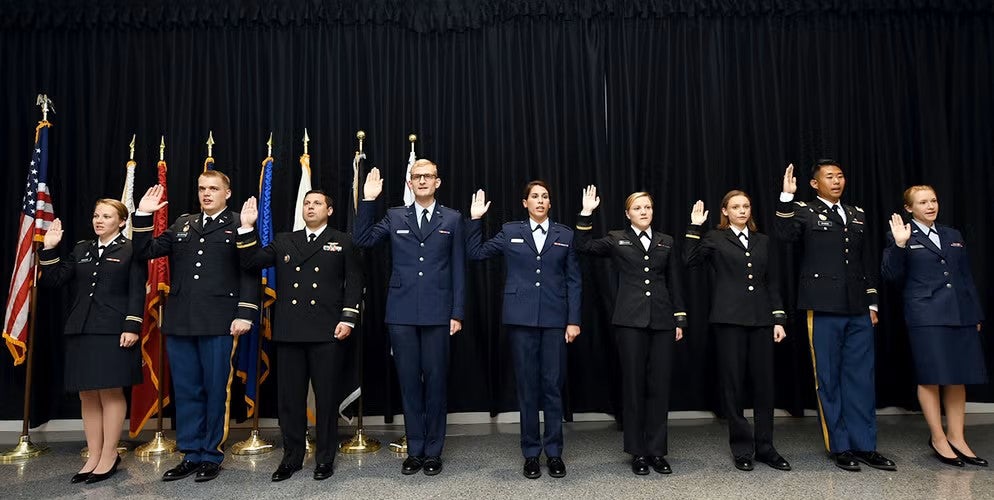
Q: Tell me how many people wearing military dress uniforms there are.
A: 9